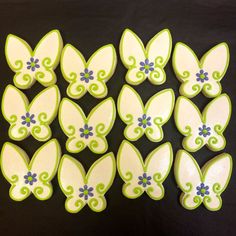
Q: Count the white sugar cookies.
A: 12